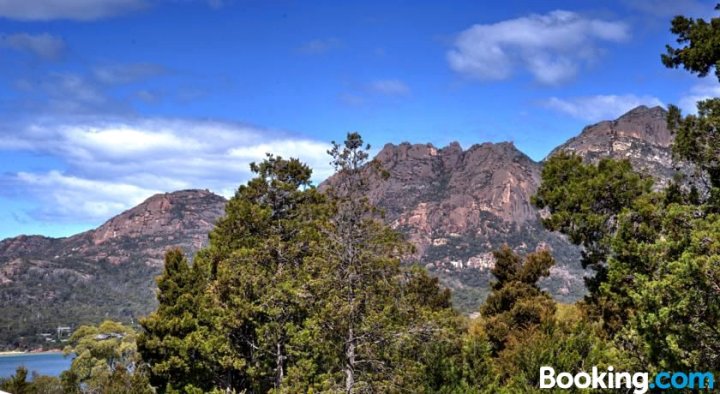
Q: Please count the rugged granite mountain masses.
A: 3